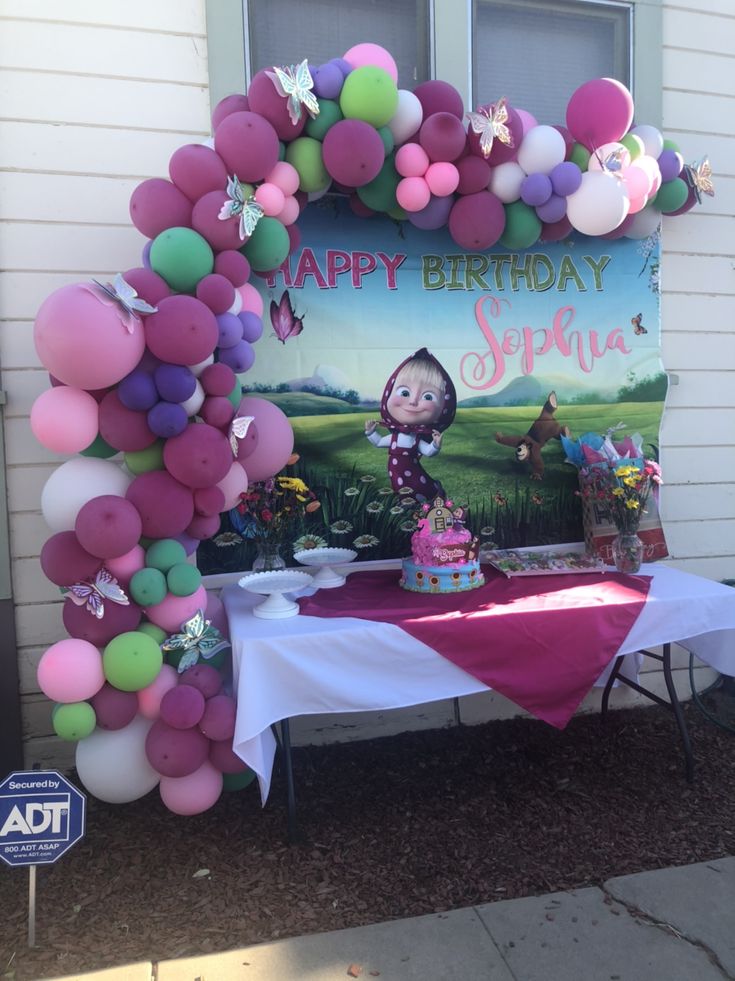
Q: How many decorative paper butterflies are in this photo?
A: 9